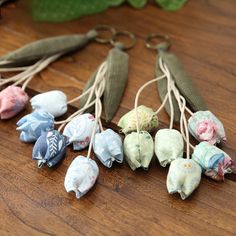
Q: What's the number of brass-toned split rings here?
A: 3